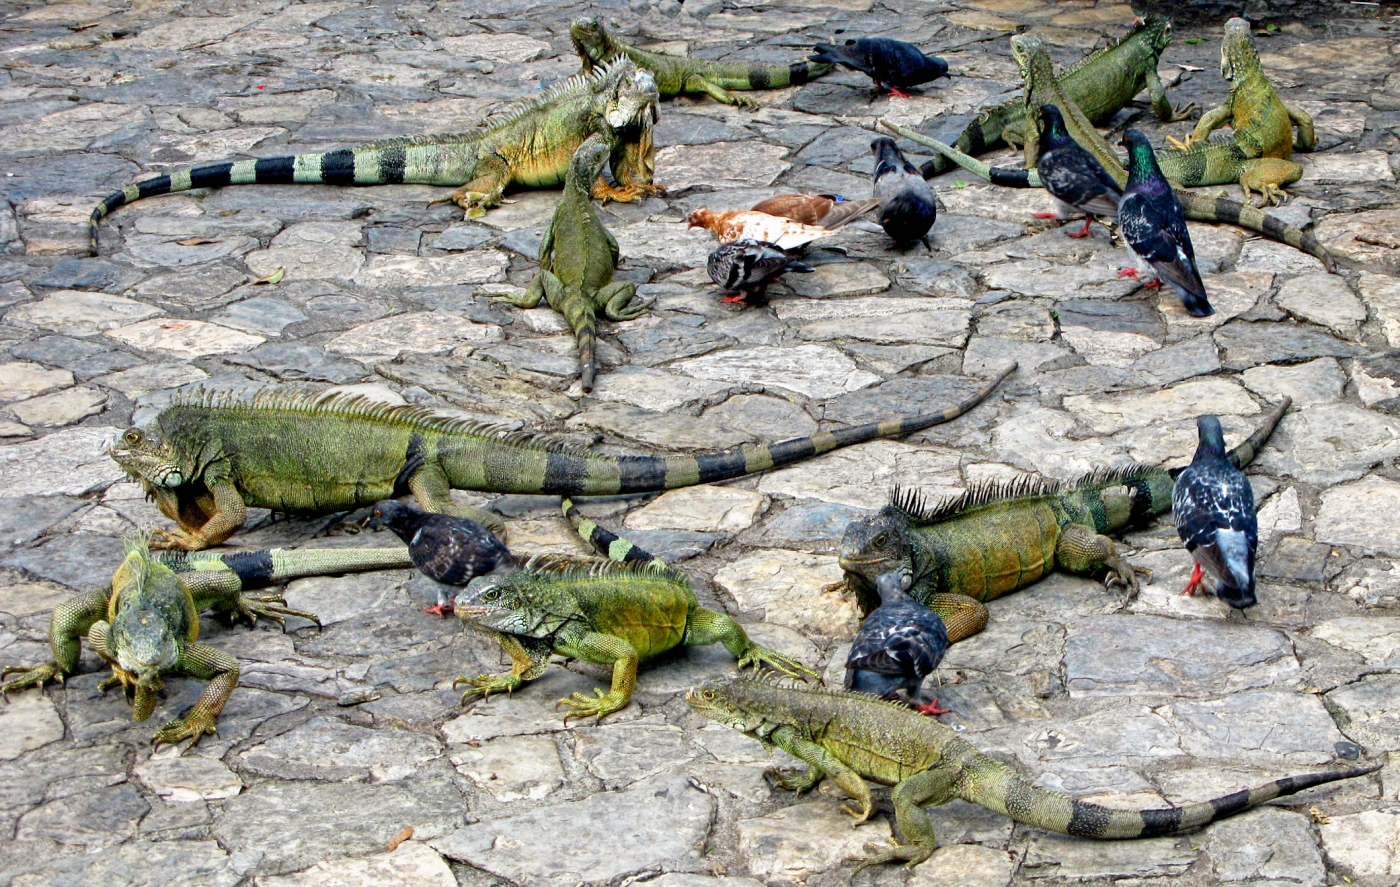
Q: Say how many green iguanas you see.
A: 11